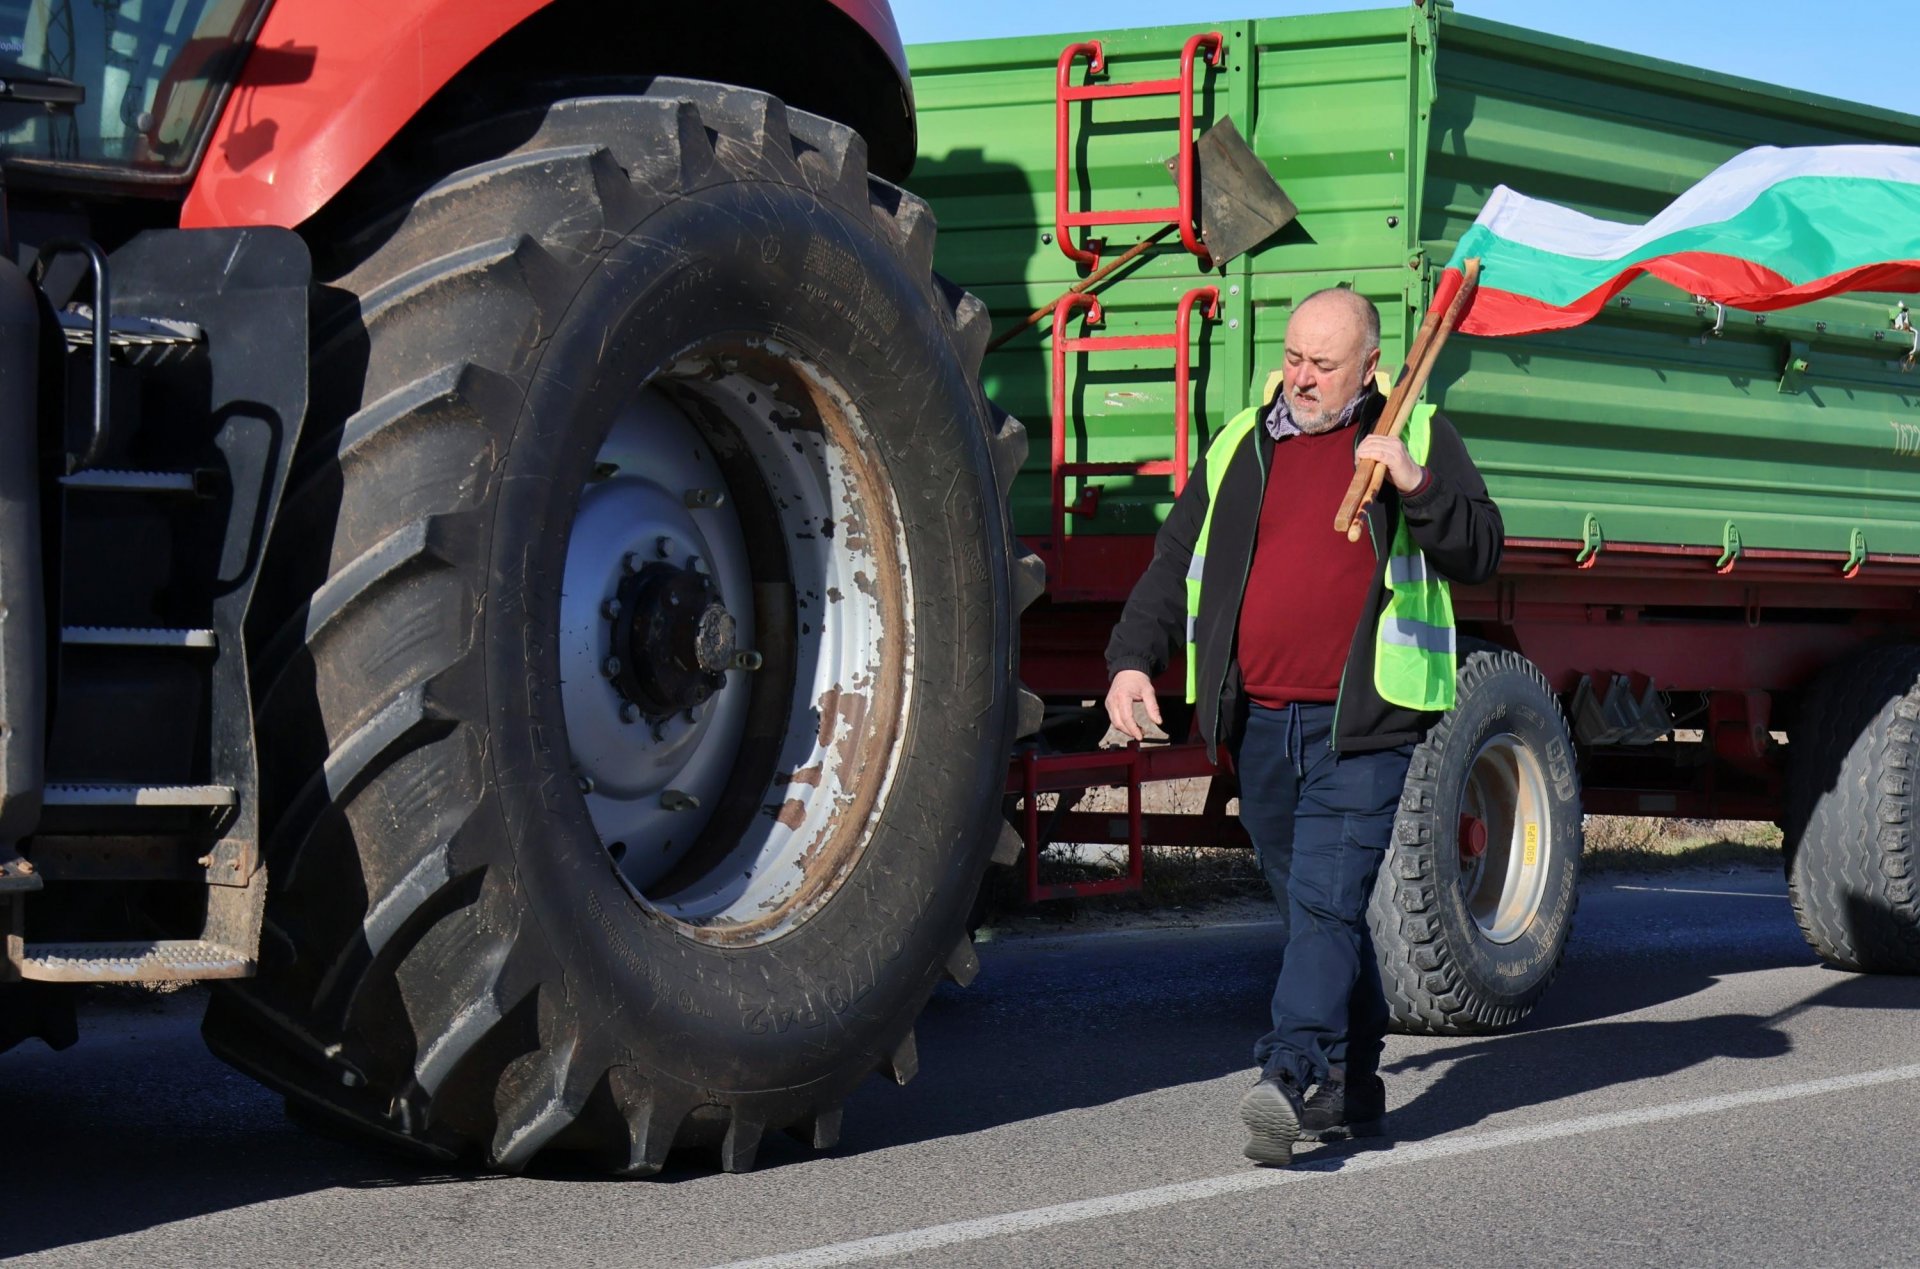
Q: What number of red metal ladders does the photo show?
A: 2